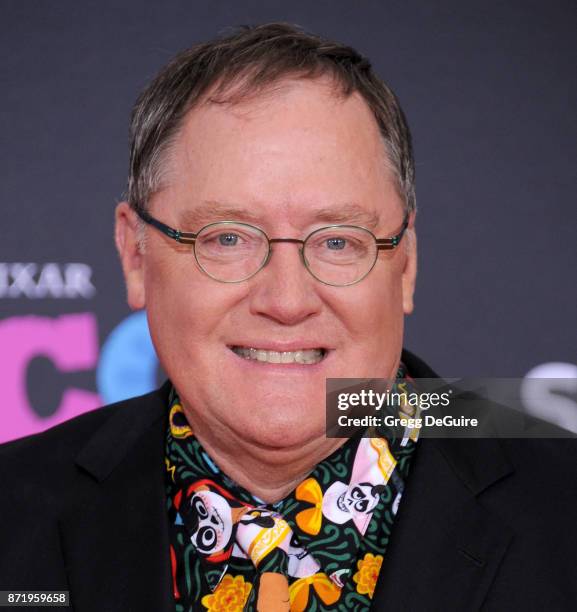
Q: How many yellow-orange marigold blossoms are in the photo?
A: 2